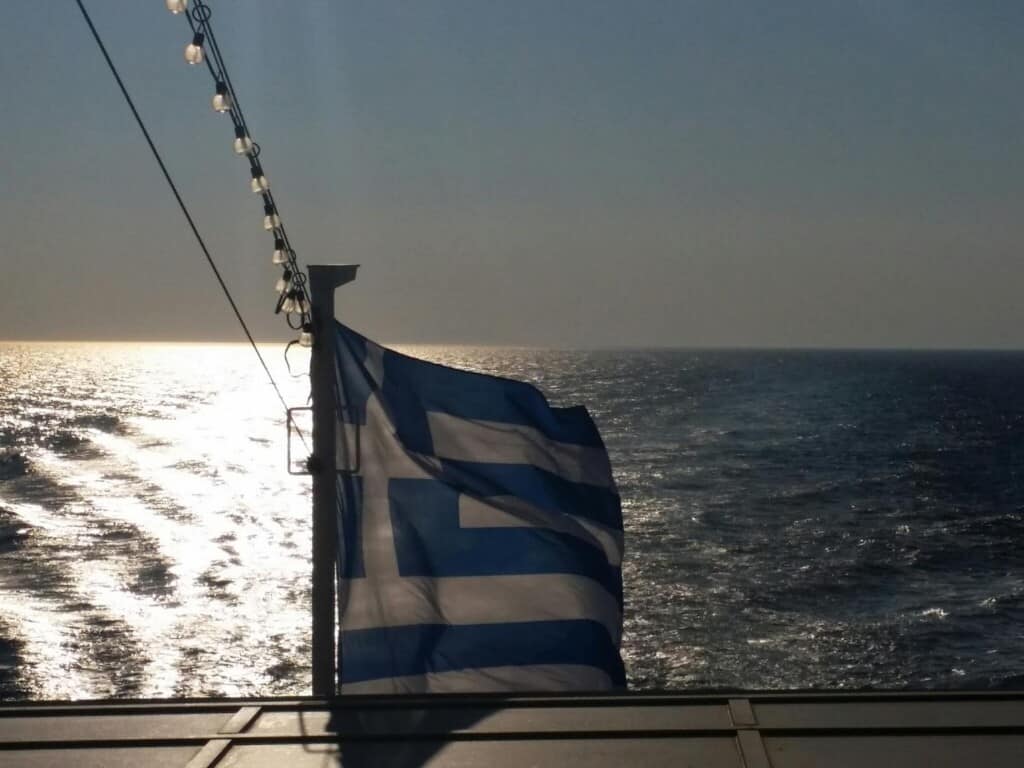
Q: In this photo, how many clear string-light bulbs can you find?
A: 11